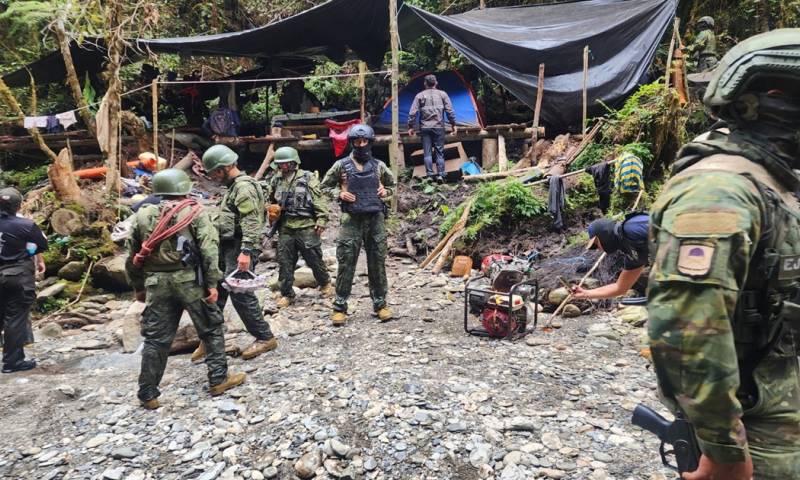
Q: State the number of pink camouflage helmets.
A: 0